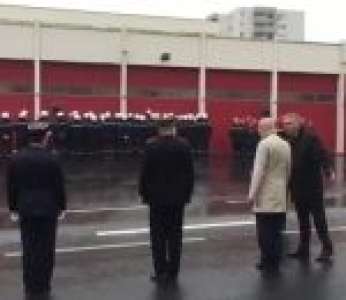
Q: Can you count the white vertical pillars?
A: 5